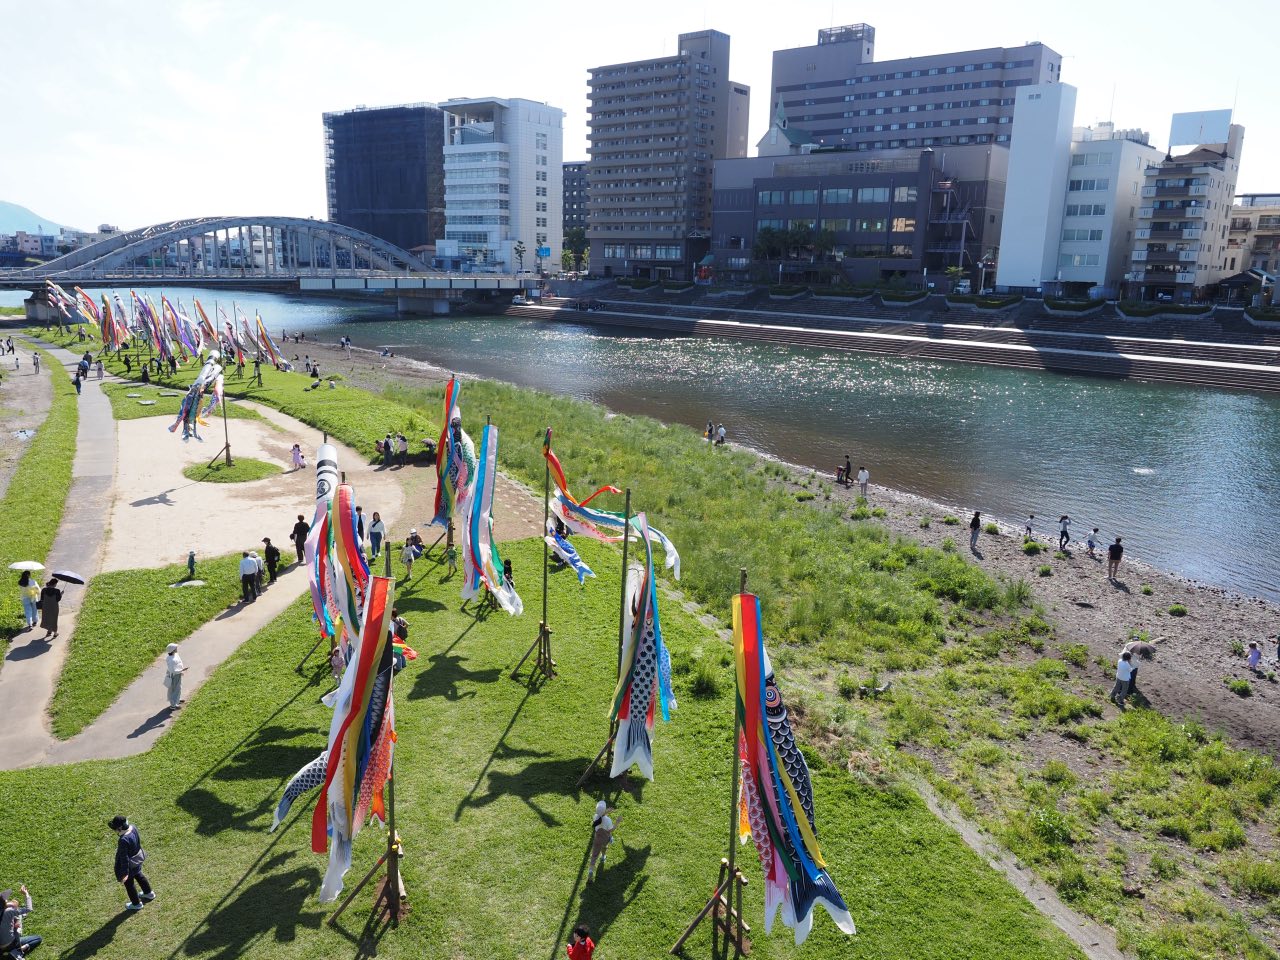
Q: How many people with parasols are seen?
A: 4